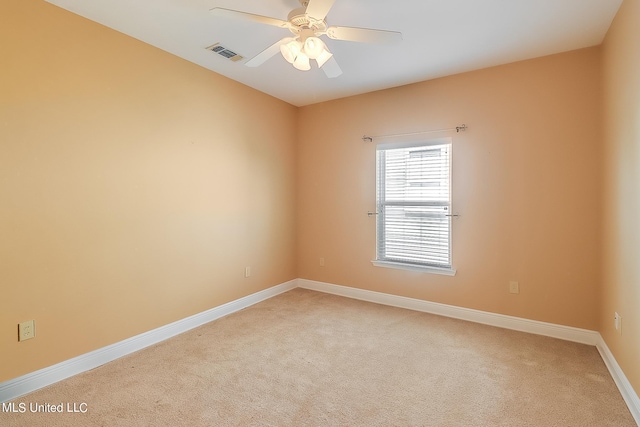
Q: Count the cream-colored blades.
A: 5